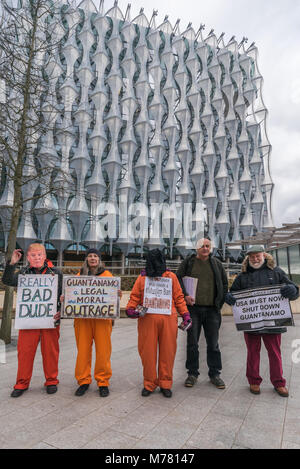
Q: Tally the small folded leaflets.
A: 2